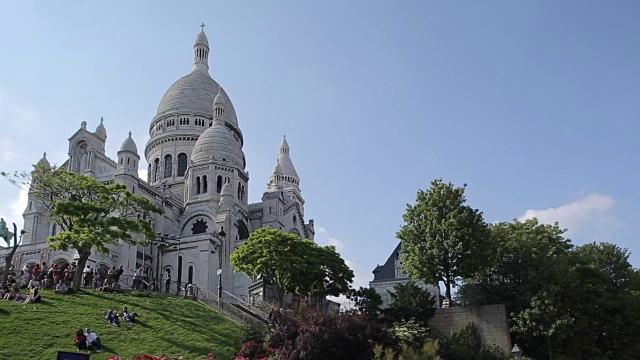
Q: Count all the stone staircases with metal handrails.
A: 1